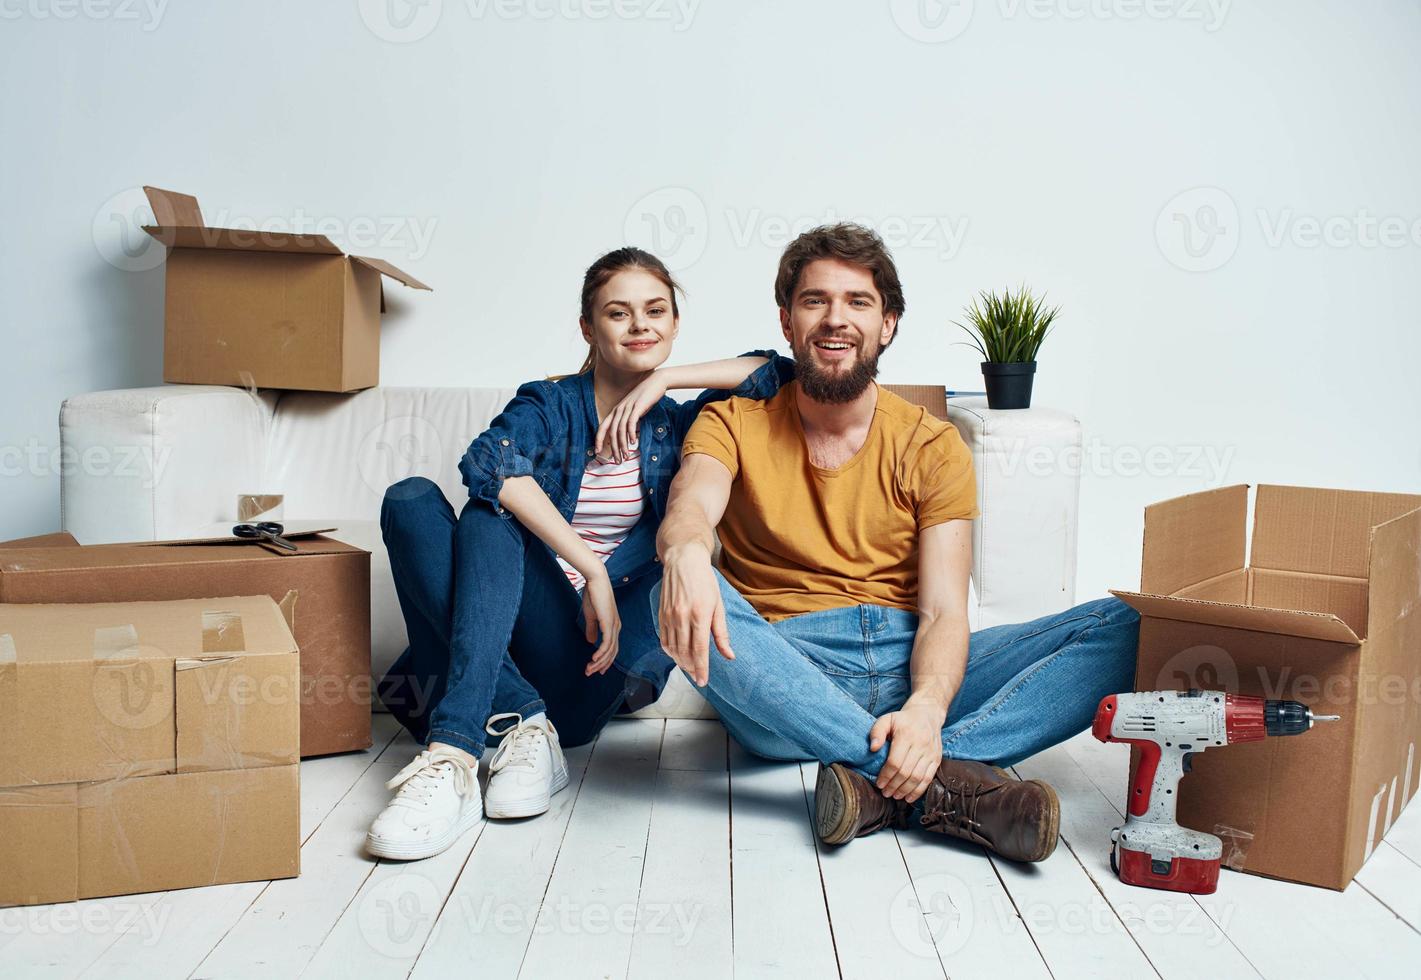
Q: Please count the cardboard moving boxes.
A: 5